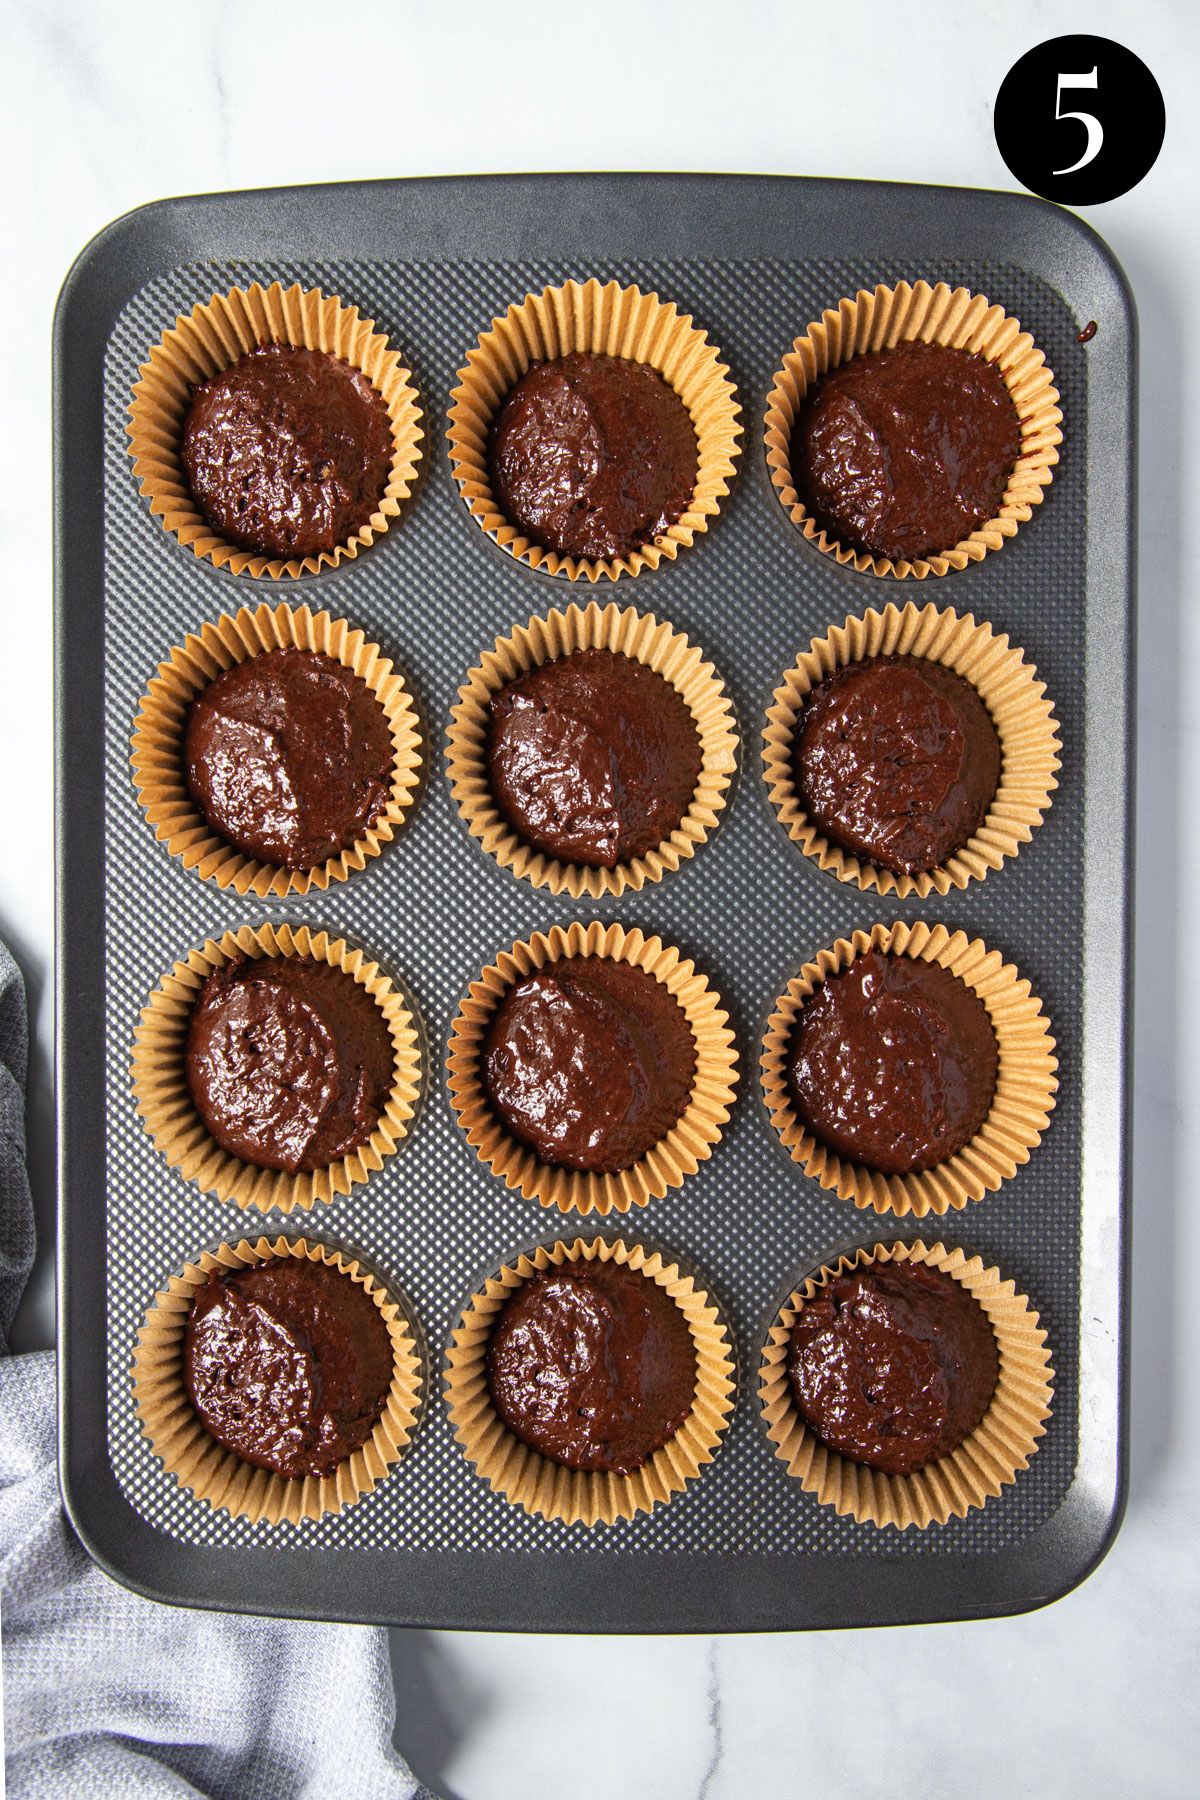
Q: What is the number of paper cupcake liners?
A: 12